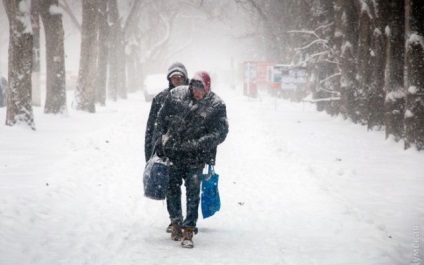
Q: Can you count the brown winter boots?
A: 2